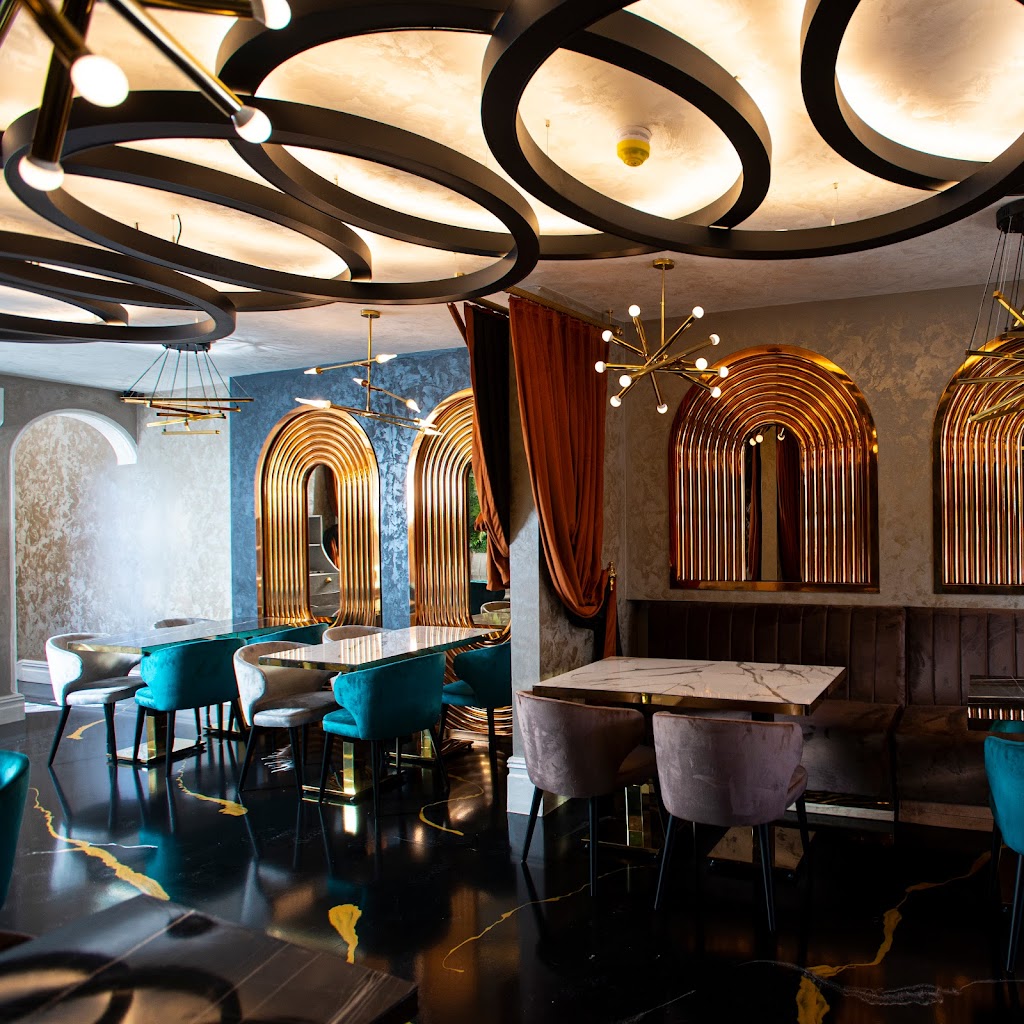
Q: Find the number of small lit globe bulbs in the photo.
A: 15